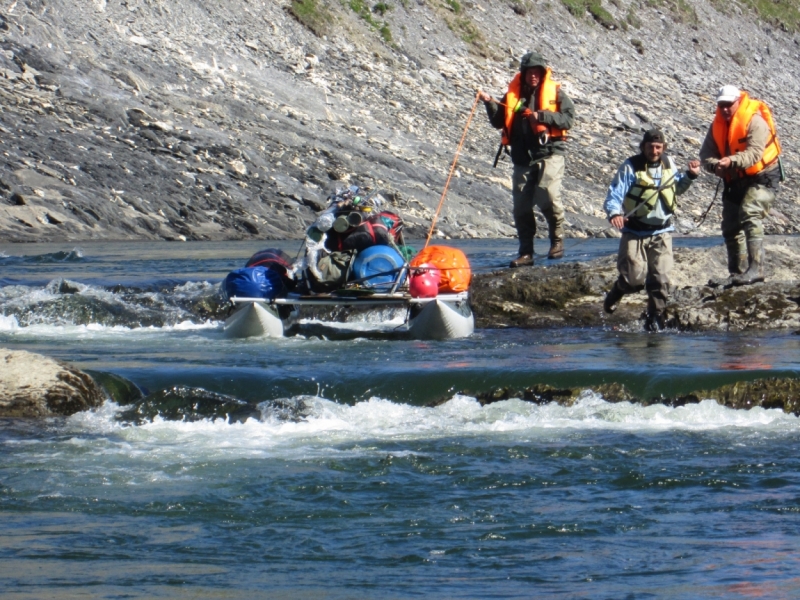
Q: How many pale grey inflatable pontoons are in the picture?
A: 2